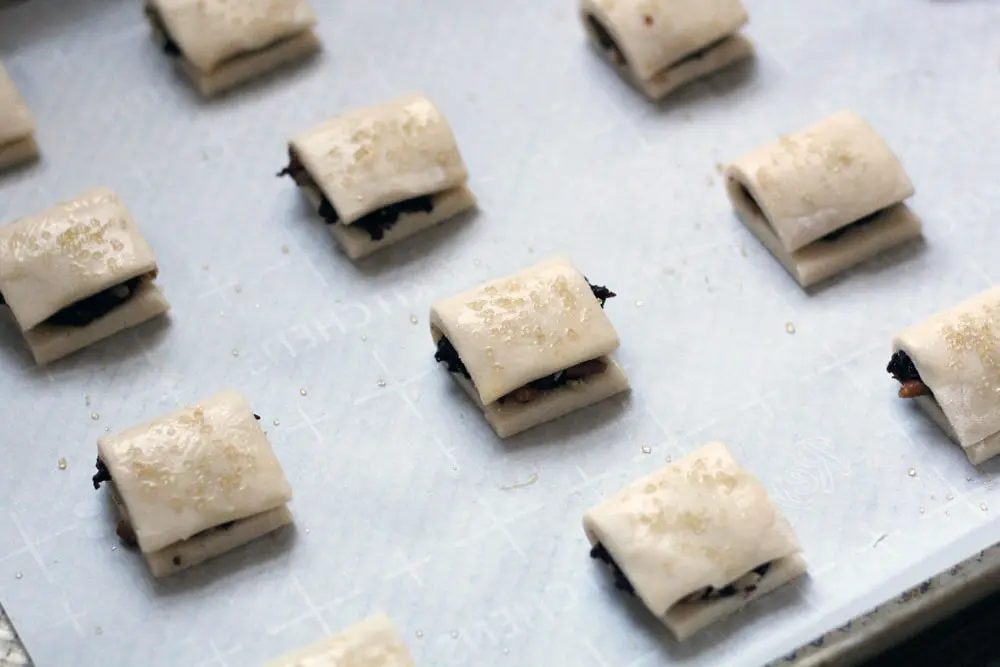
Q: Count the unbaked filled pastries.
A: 11